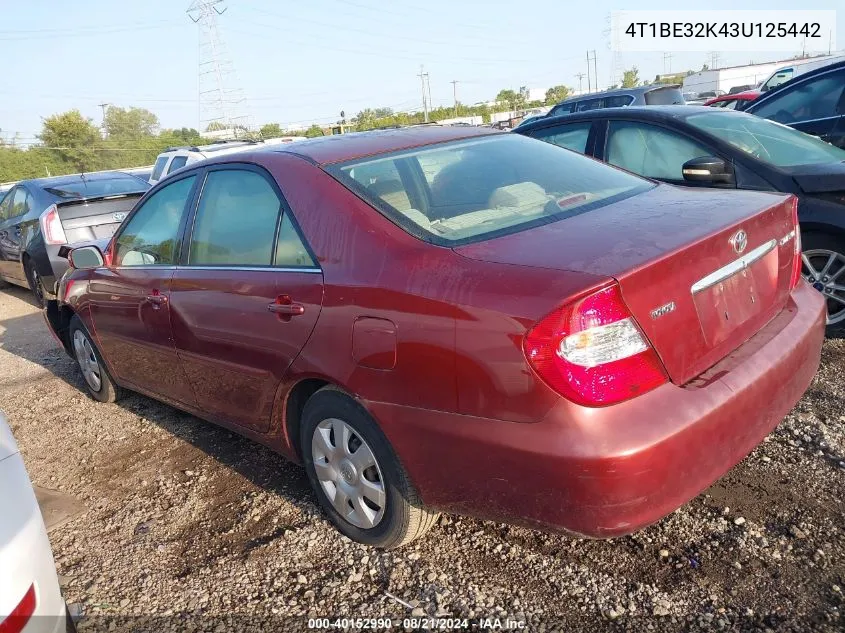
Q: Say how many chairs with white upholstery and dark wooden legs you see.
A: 0